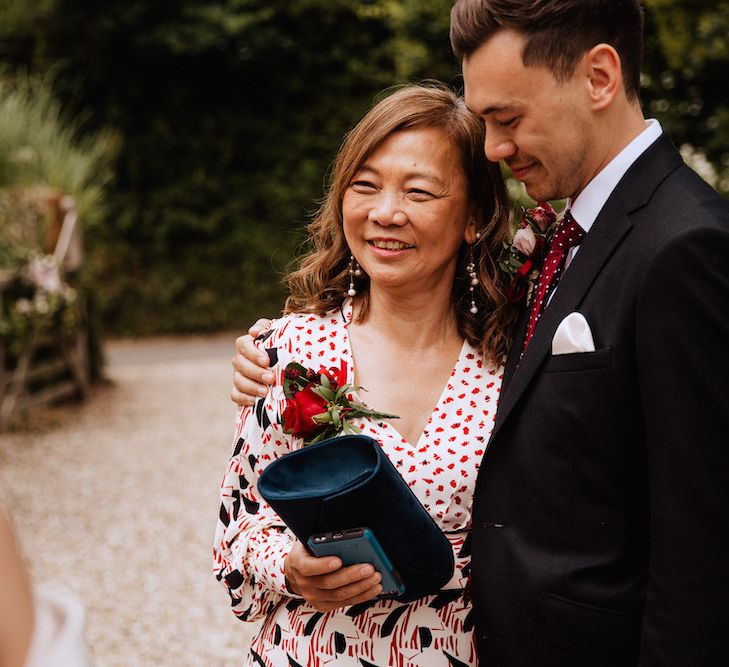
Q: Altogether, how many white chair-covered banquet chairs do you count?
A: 0